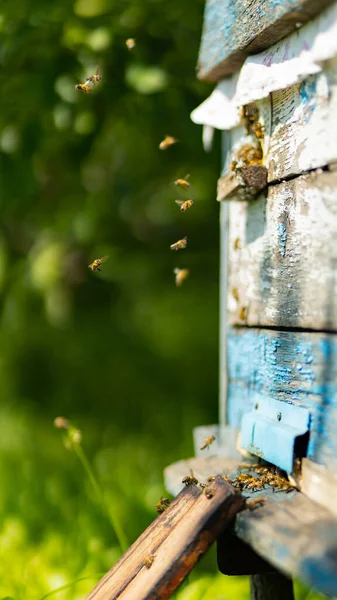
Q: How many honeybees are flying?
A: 10